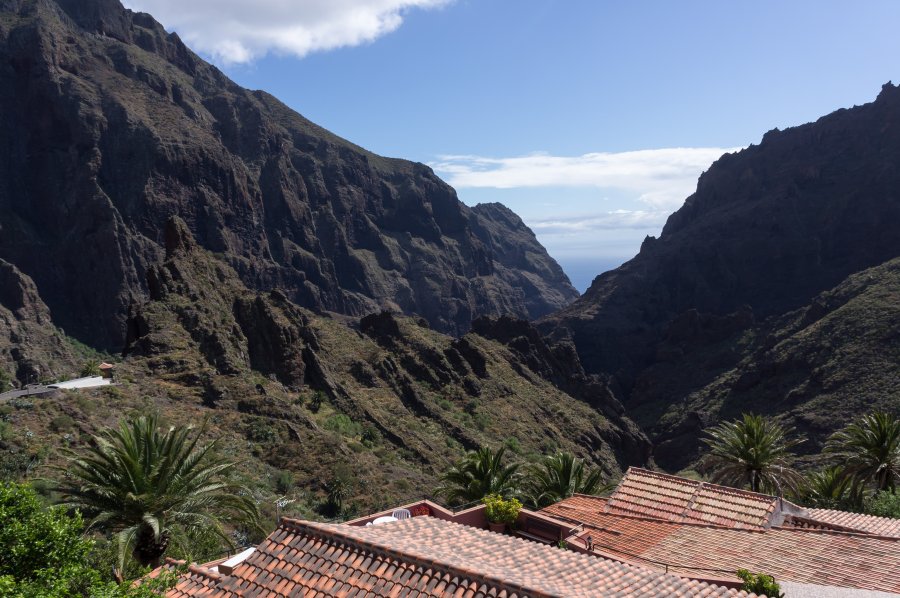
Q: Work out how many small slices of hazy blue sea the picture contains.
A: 1